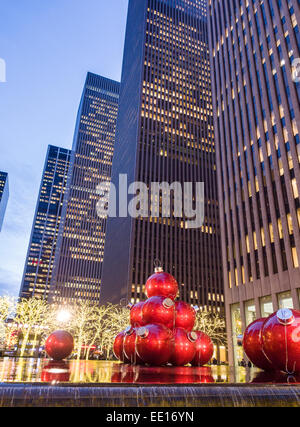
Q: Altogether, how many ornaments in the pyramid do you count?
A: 9